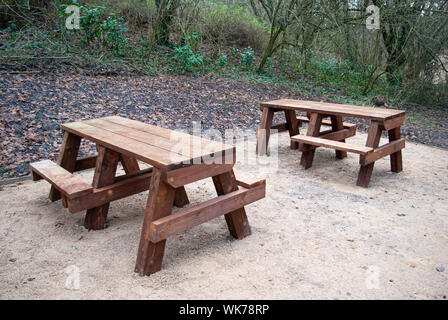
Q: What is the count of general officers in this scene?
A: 0